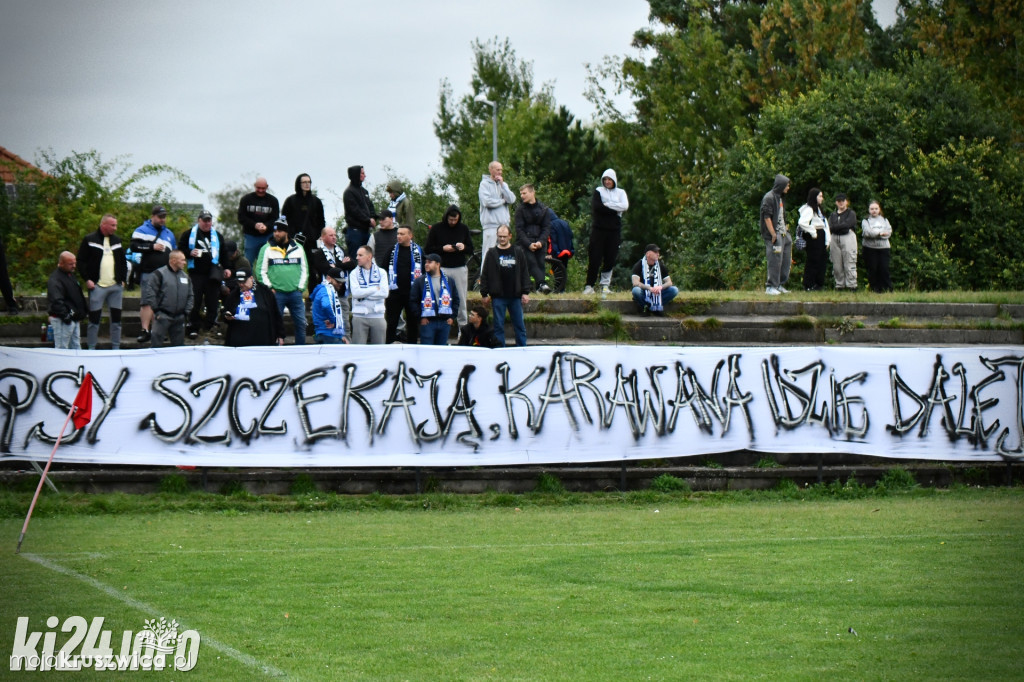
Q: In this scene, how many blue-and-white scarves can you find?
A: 9